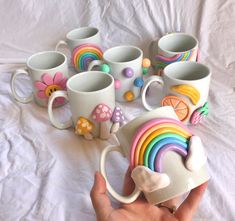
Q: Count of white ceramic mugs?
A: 7